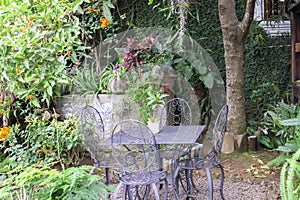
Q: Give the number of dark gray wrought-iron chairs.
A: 4